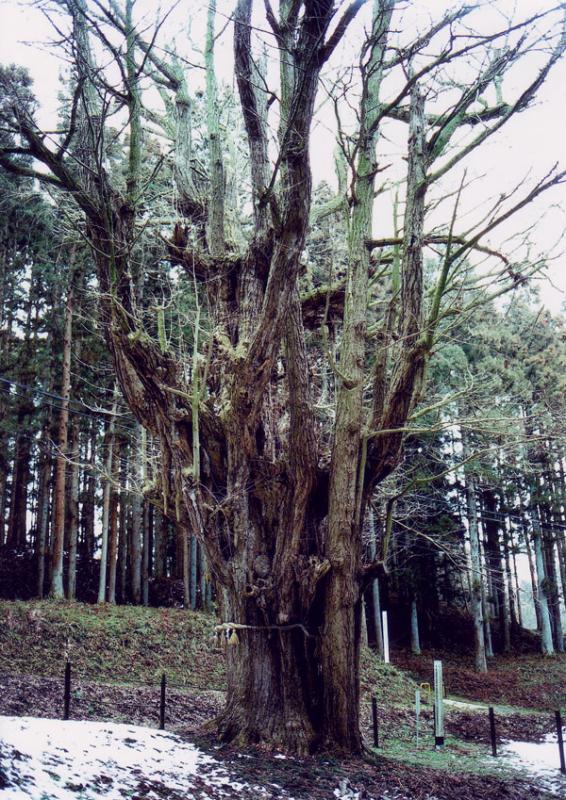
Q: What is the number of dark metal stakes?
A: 5